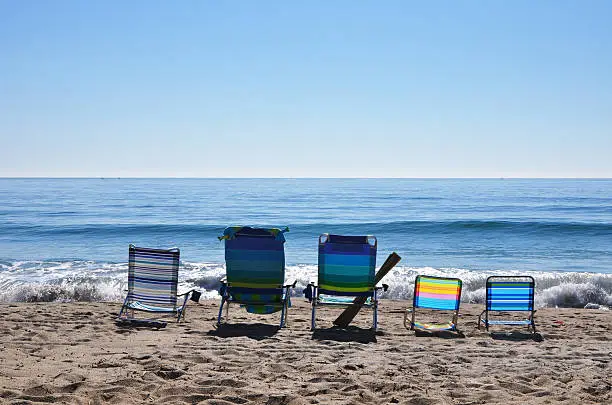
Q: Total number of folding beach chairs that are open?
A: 5